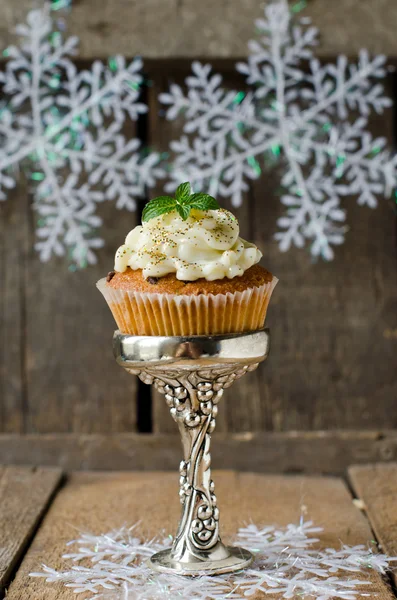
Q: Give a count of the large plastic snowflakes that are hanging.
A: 2